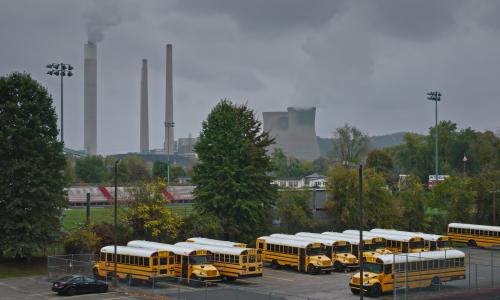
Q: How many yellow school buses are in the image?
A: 12